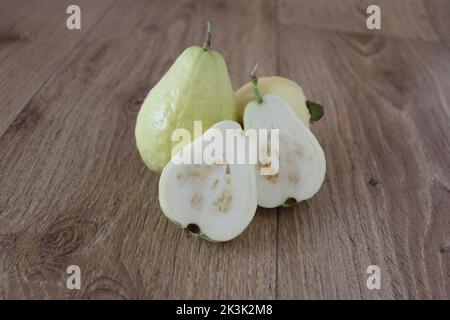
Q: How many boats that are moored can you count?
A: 0